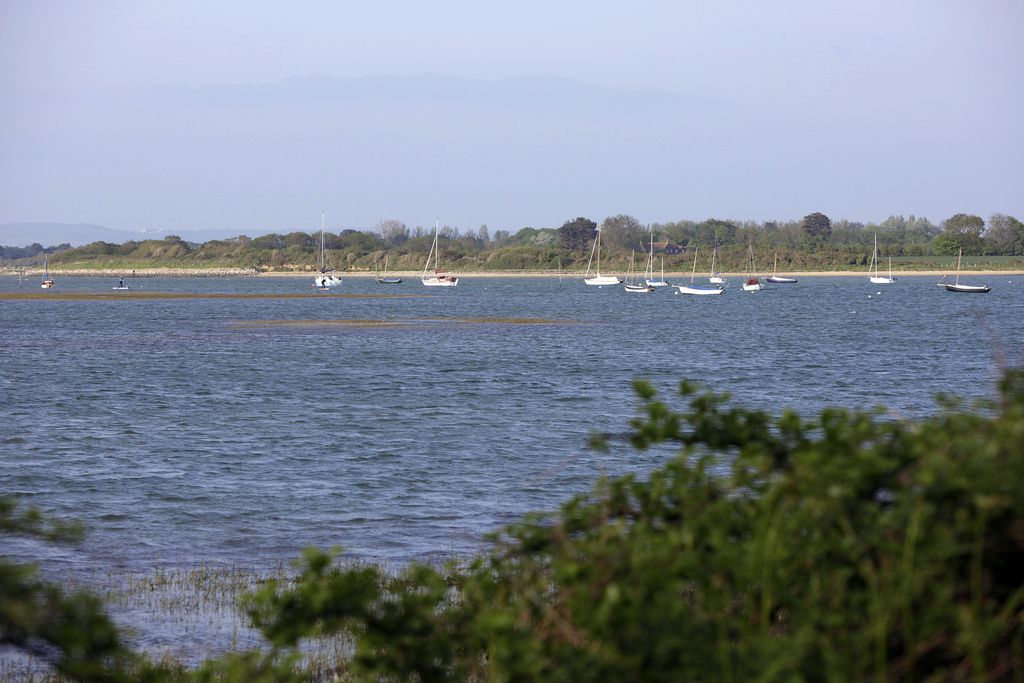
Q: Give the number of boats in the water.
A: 13